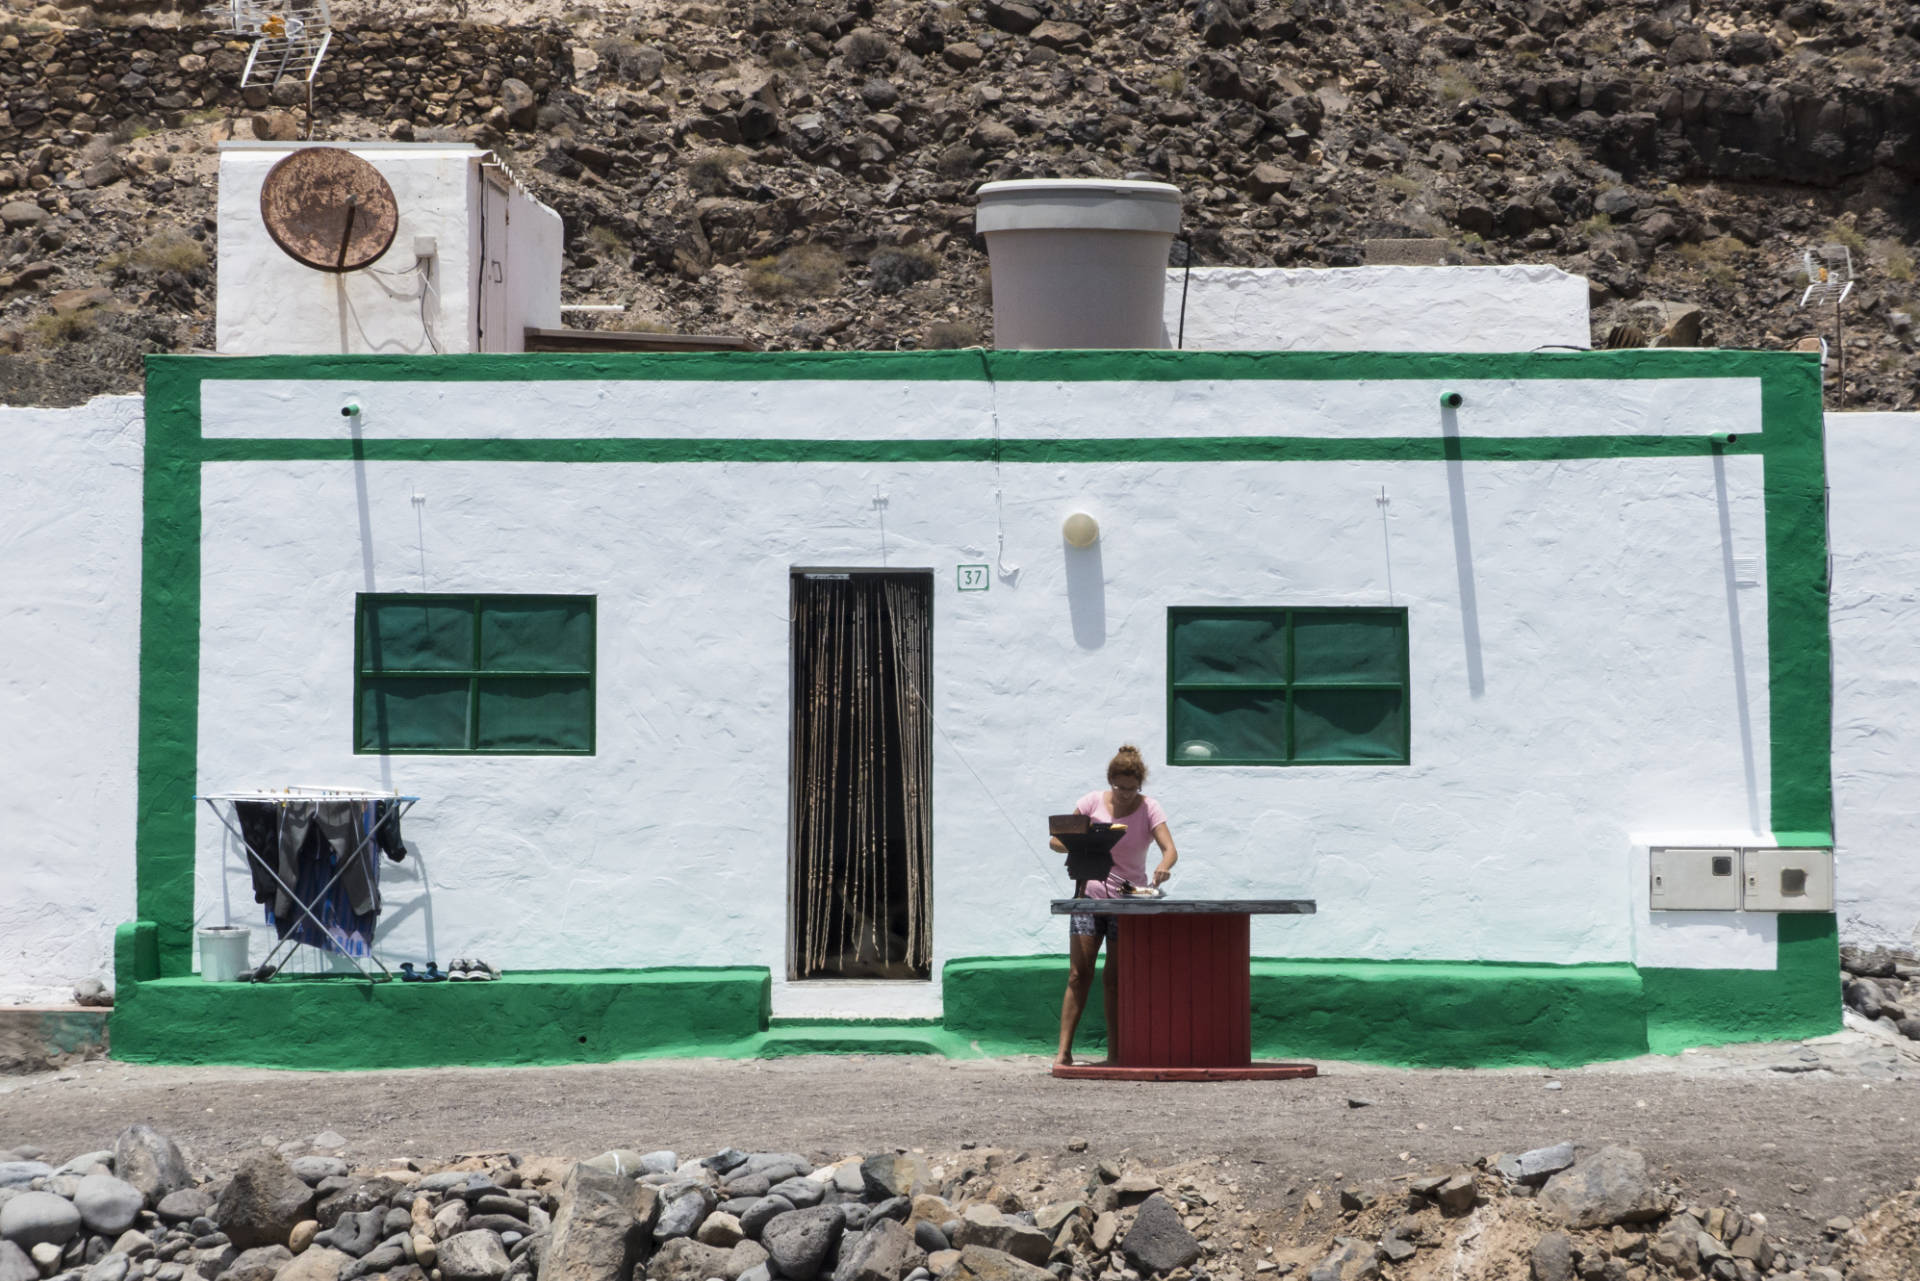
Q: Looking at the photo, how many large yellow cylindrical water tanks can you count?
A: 0